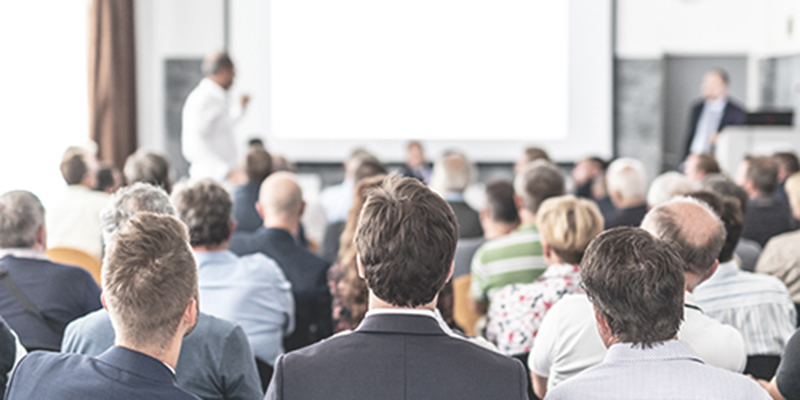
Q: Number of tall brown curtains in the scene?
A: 1